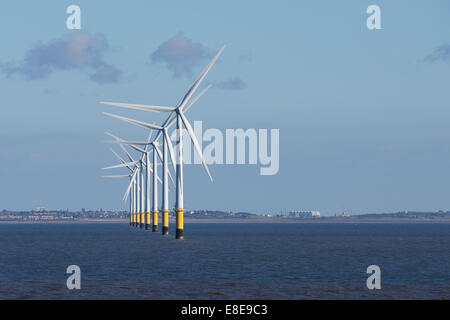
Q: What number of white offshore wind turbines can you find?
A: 8